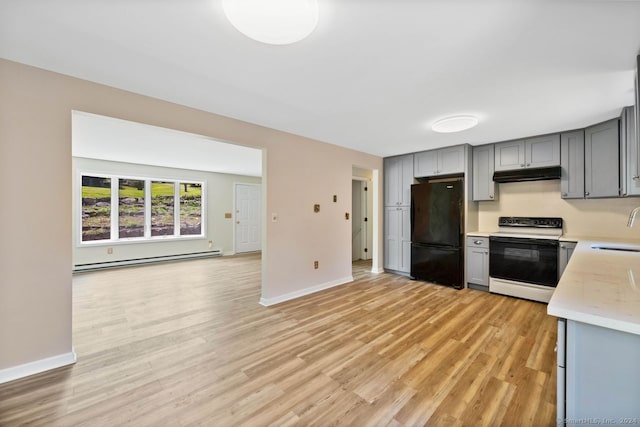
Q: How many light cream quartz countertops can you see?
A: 2